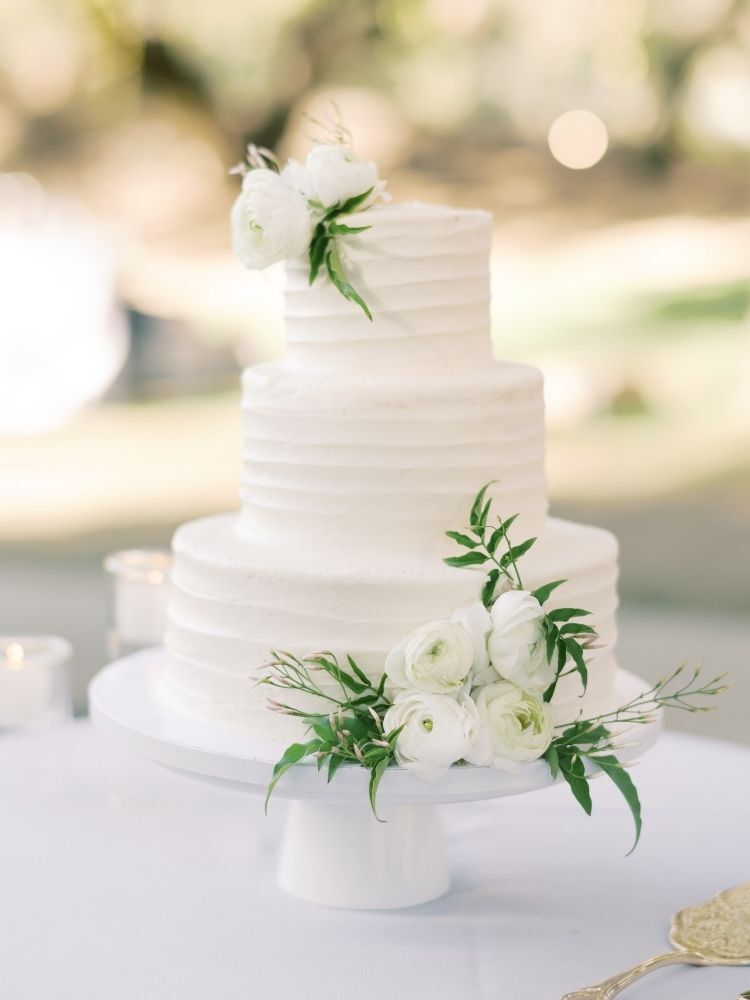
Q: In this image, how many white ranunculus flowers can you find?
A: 6